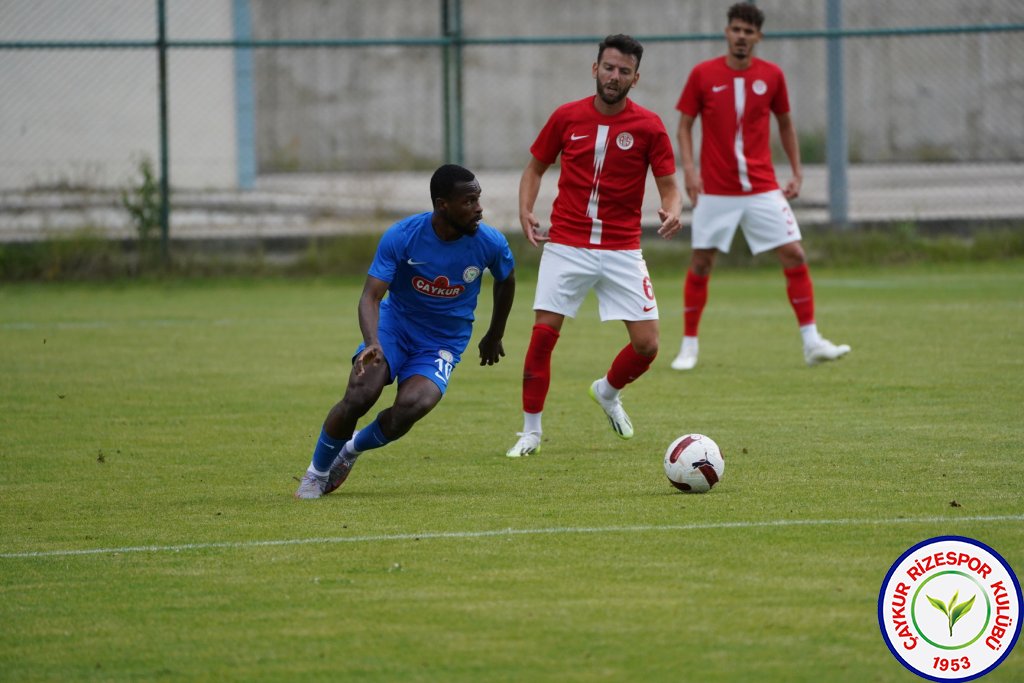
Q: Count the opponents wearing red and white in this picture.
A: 2